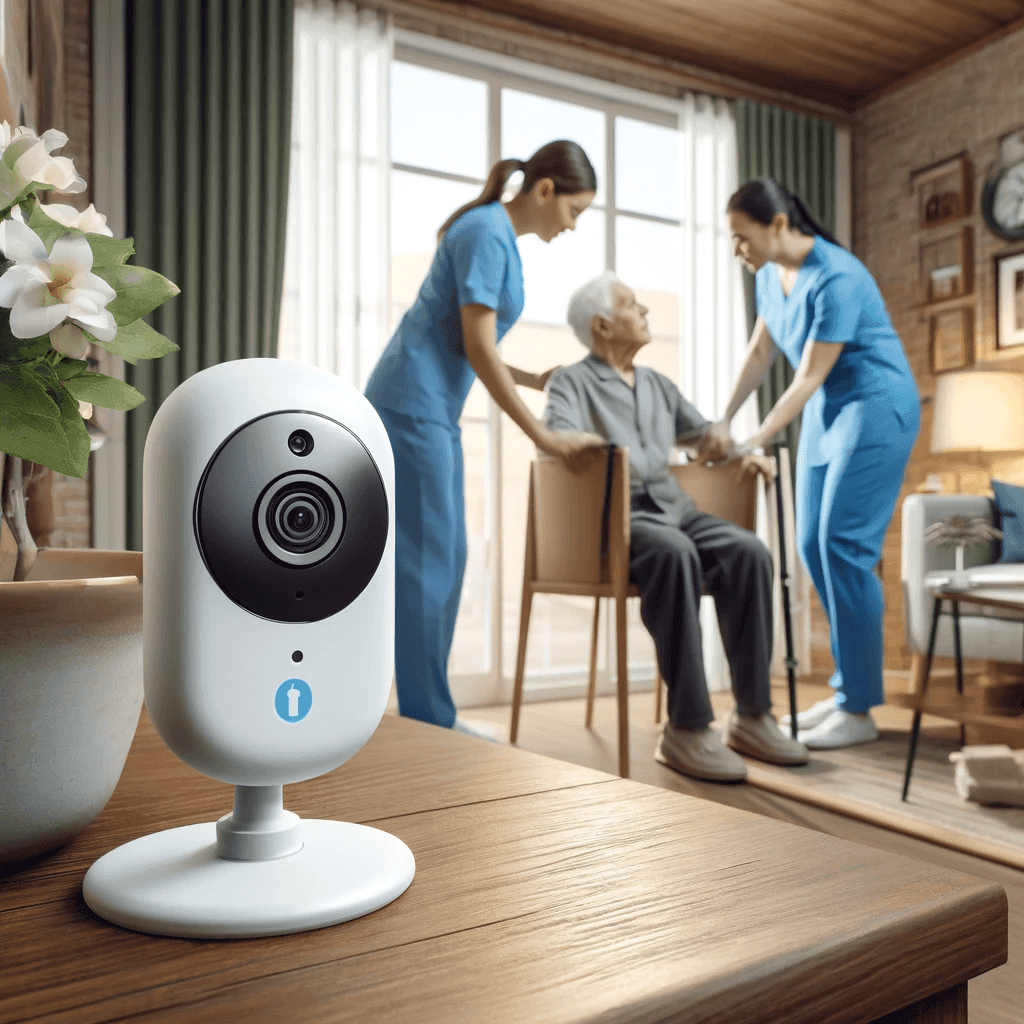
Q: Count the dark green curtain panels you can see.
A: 2